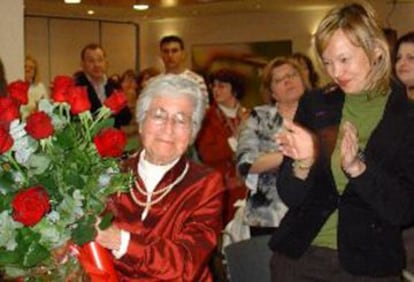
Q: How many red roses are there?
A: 9